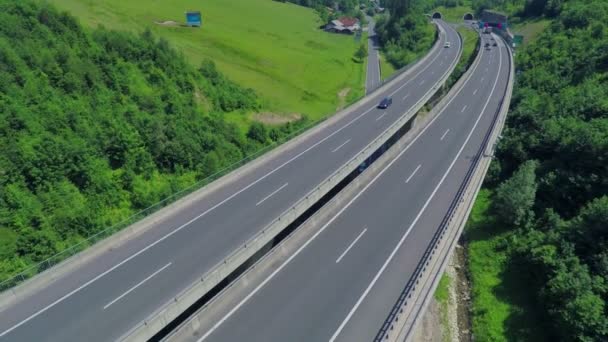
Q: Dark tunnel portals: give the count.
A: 2